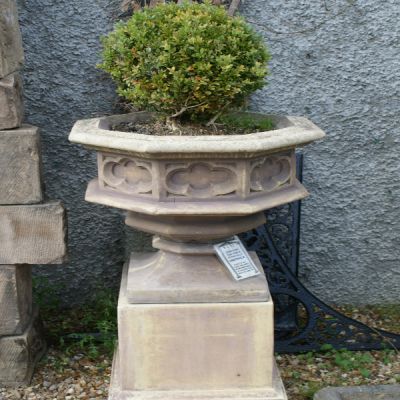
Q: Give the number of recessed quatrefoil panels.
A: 3